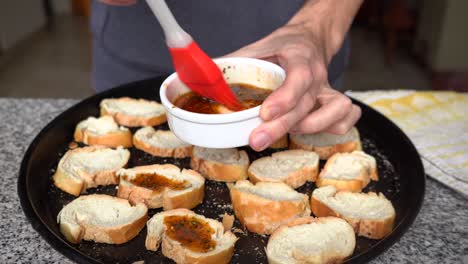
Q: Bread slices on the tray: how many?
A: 15